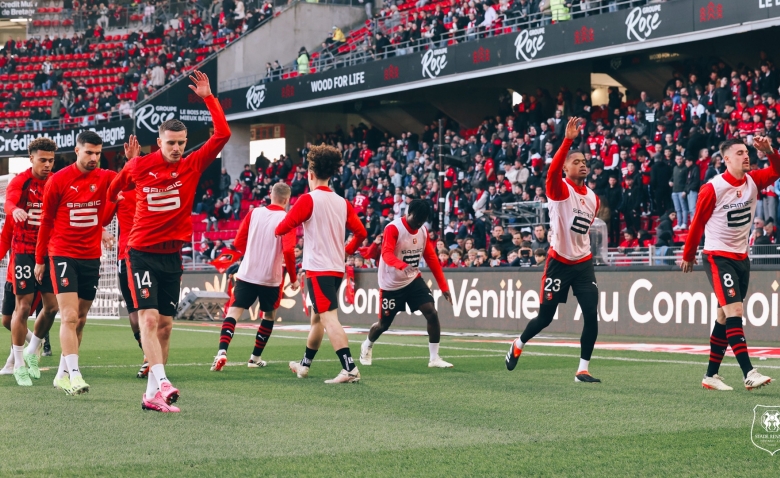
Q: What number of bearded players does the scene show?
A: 2